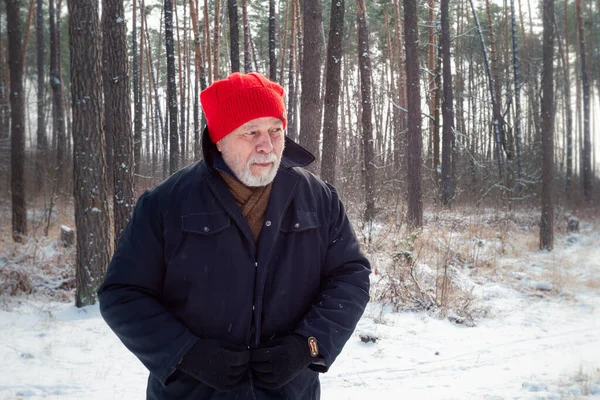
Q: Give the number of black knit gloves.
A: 2